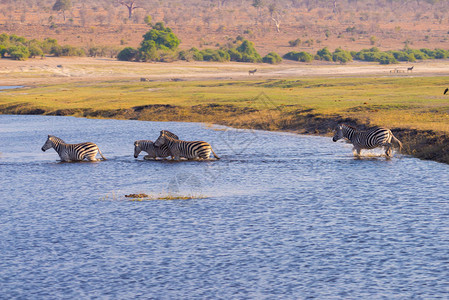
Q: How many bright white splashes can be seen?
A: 1